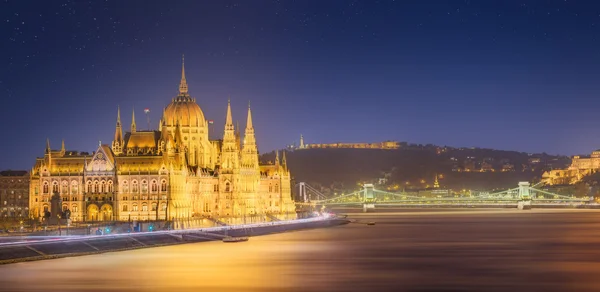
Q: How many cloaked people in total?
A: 0